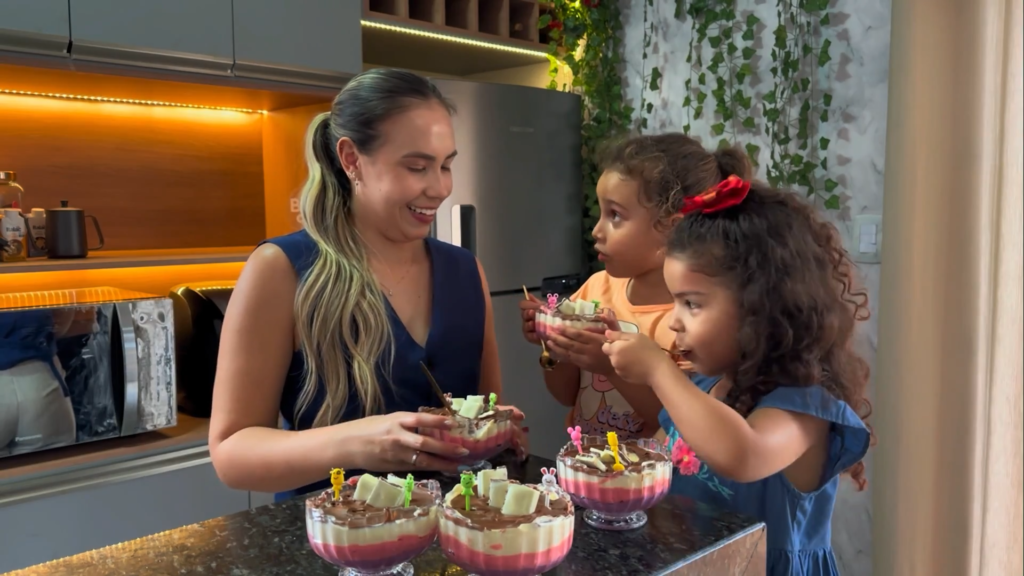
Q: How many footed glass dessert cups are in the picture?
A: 5